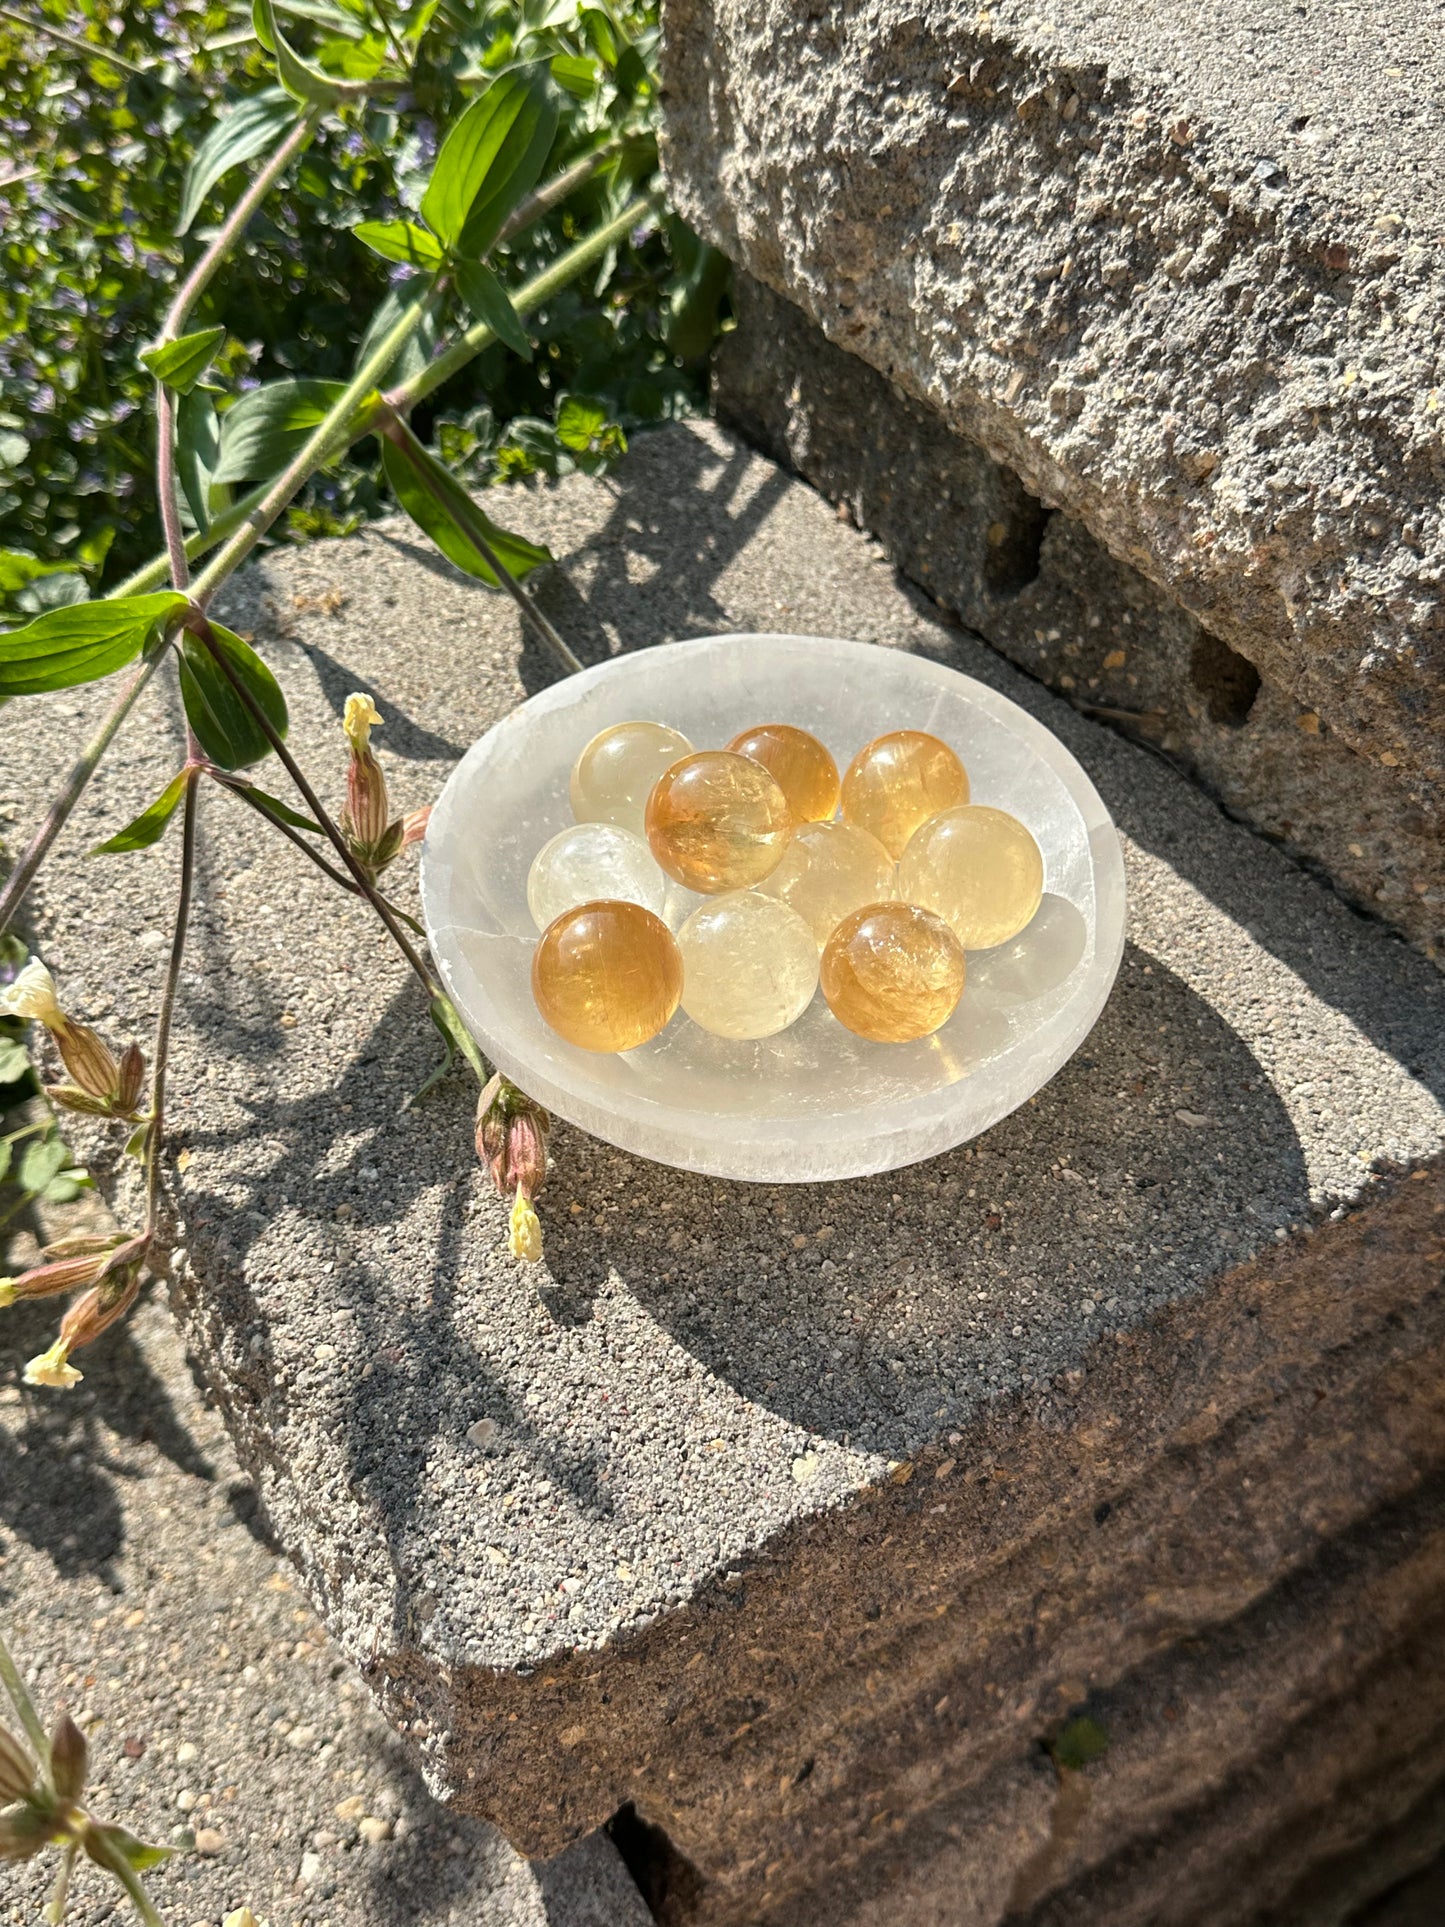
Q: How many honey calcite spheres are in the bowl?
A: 10